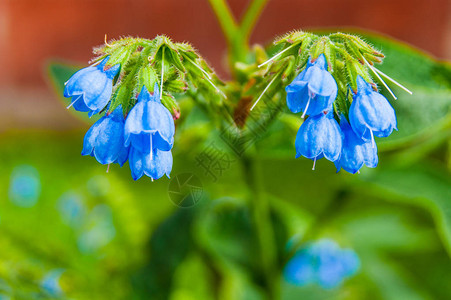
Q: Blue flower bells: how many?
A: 8